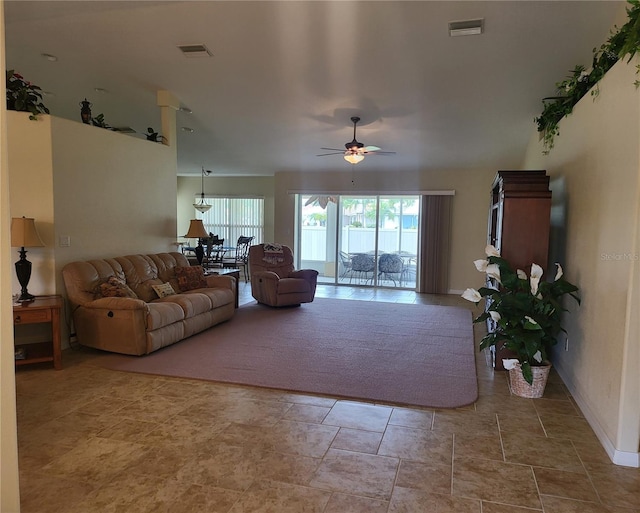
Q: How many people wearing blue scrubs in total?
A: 0